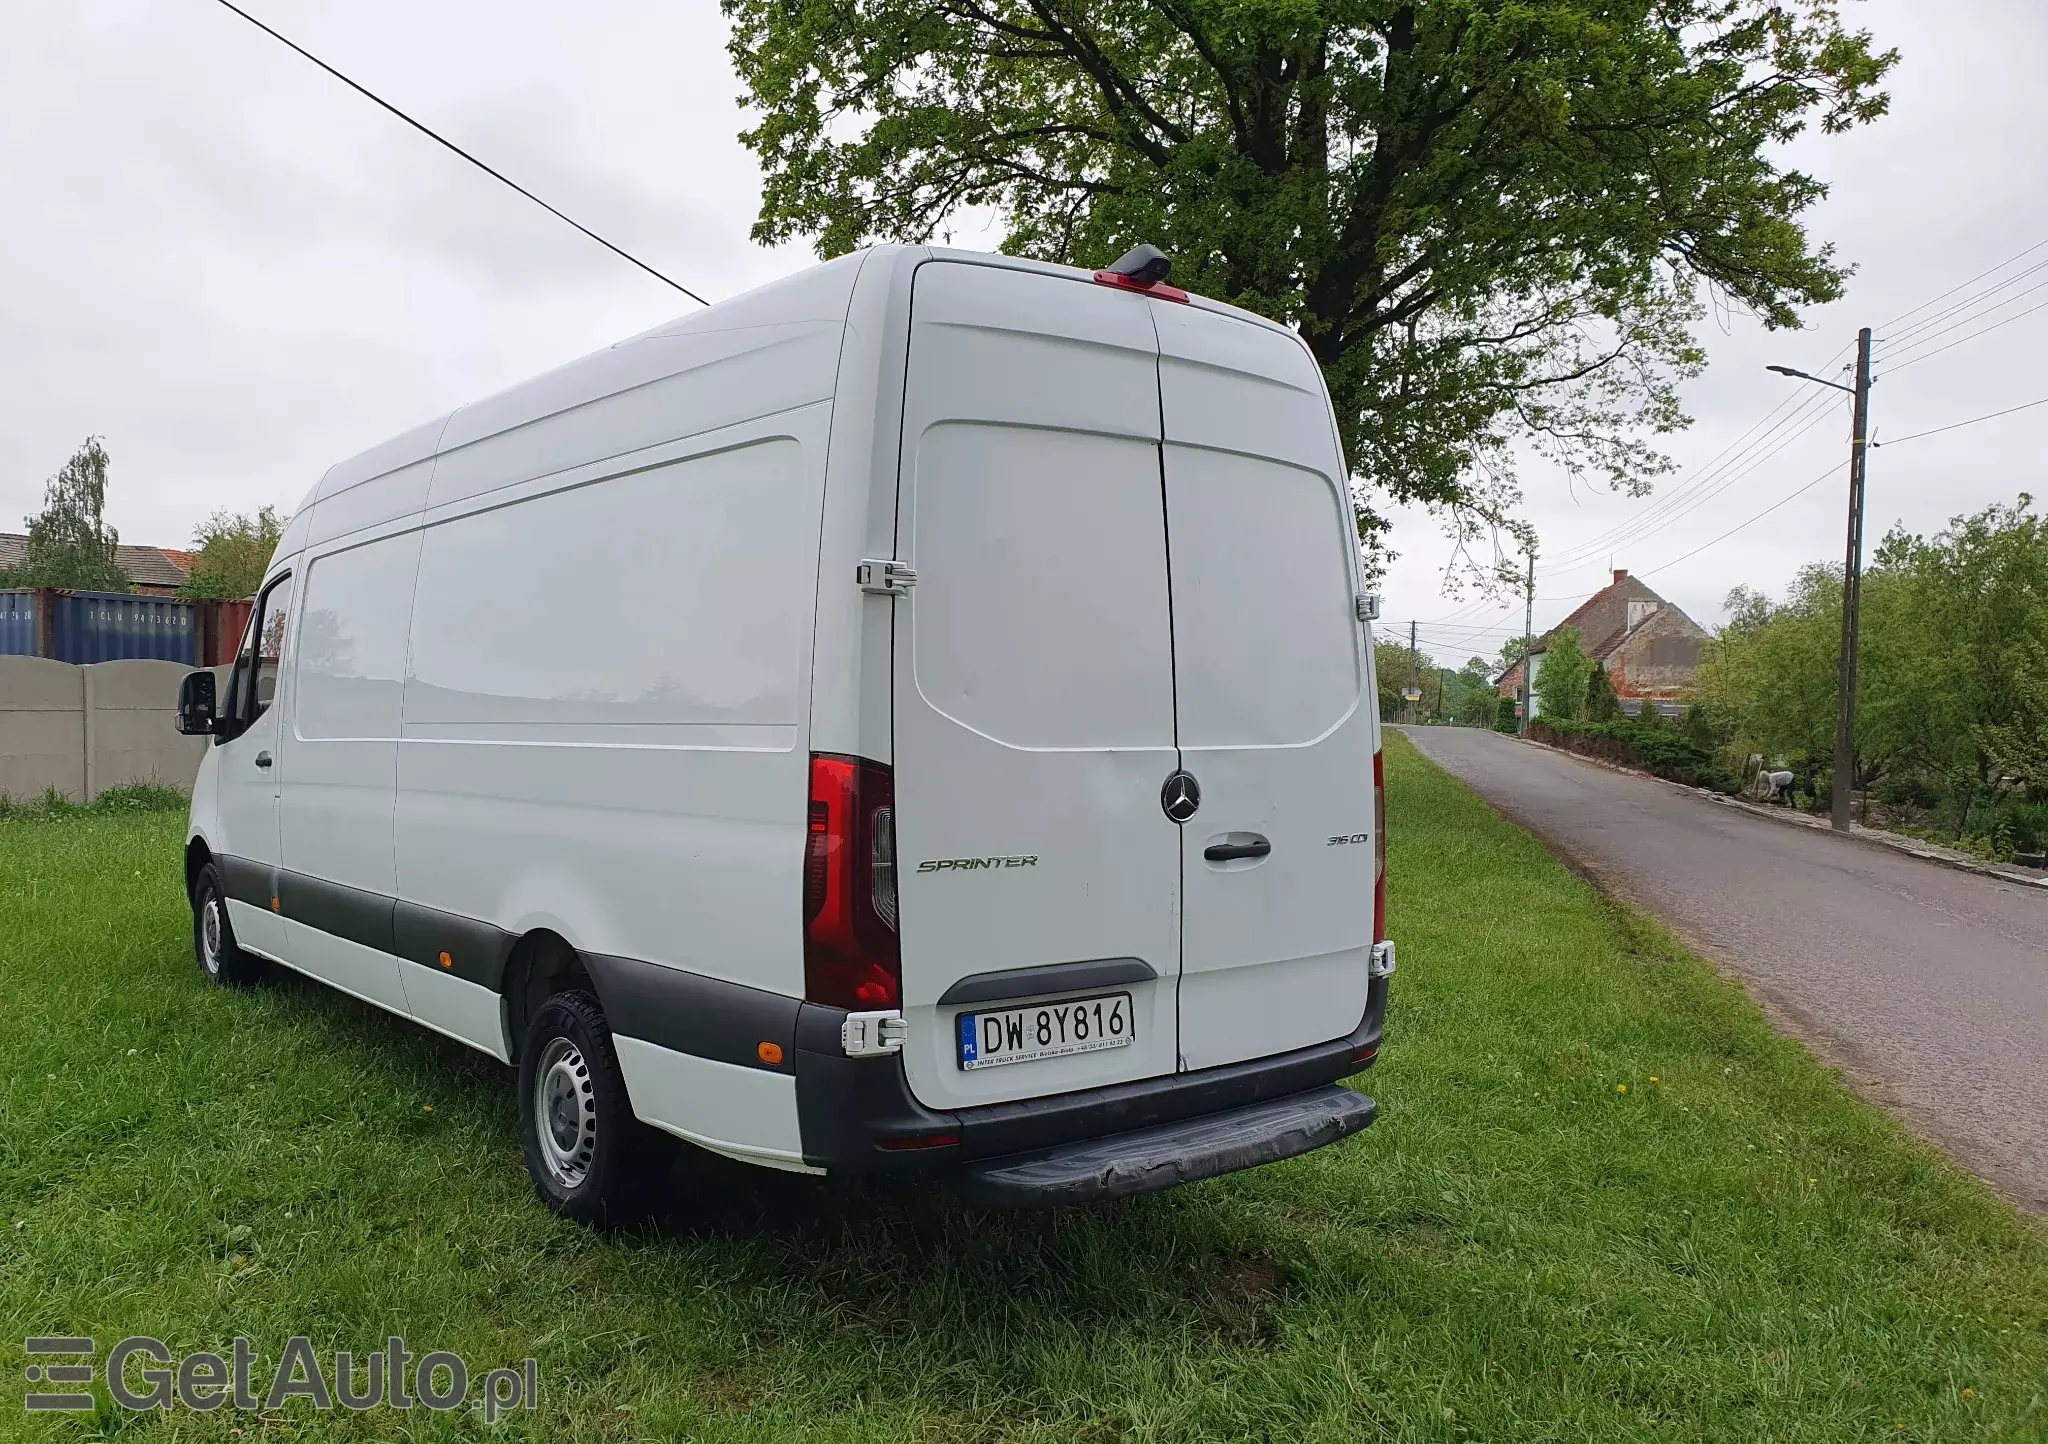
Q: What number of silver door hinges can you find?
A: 4